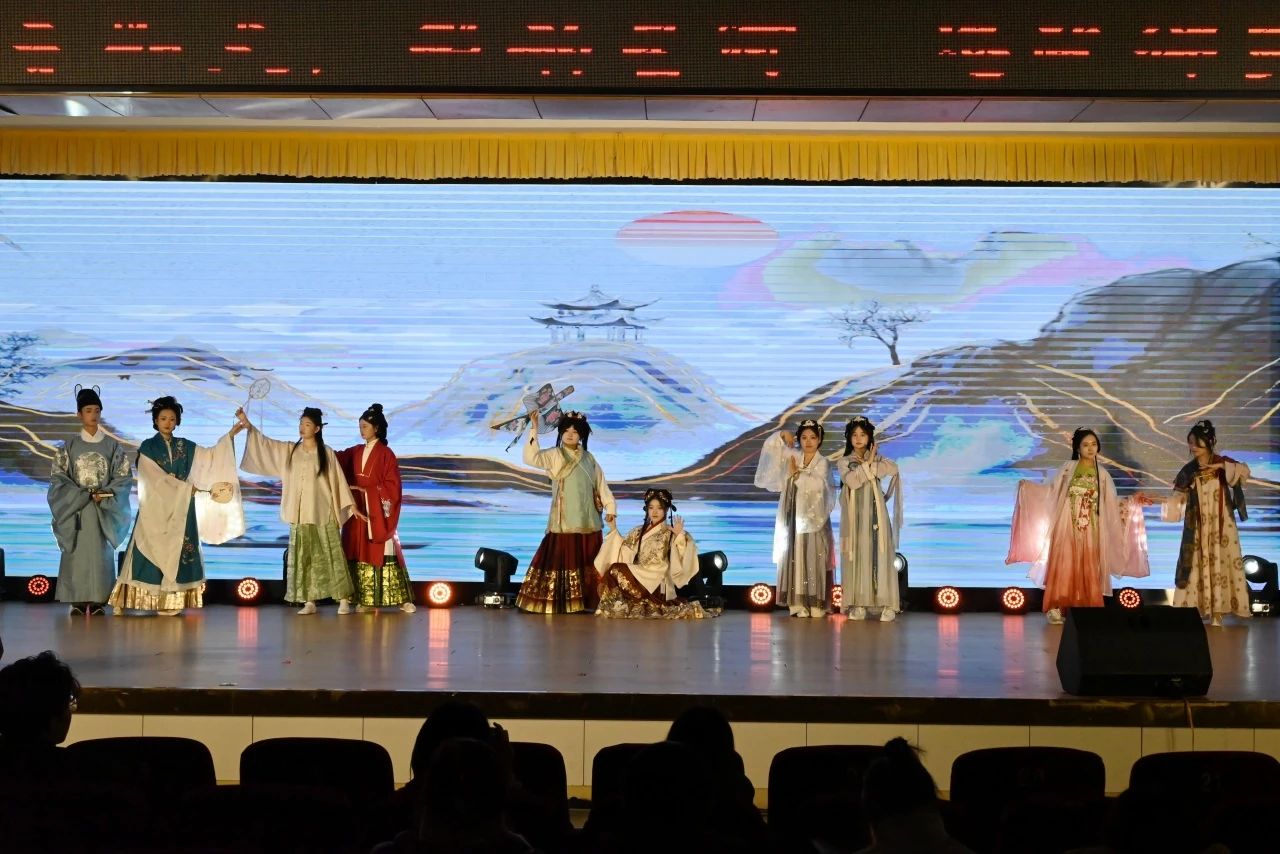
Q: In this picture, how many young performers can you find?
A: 10